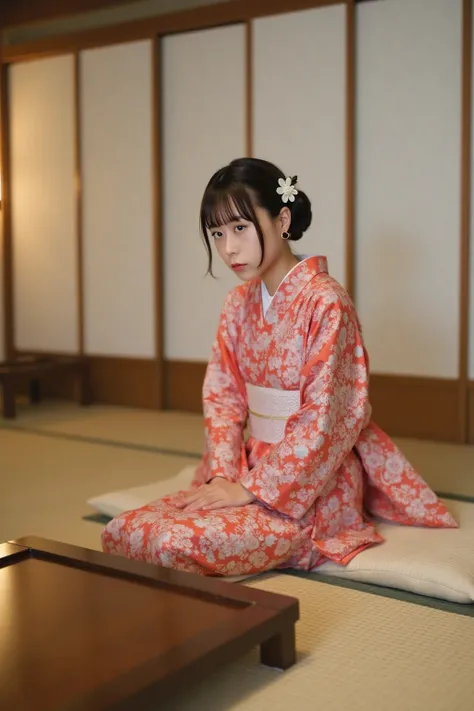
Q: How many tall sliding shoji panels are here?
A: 5